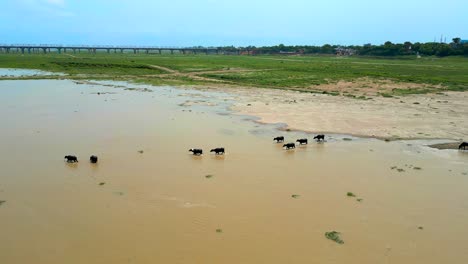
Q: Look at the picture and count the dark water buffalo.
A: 9